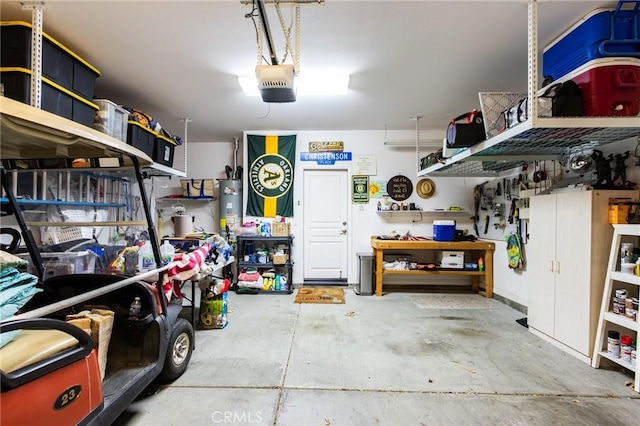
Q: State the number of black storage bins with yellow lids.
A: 4